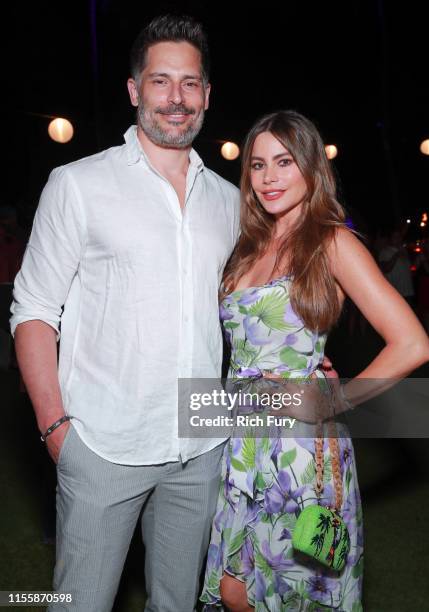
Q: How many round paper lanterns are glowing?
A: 4